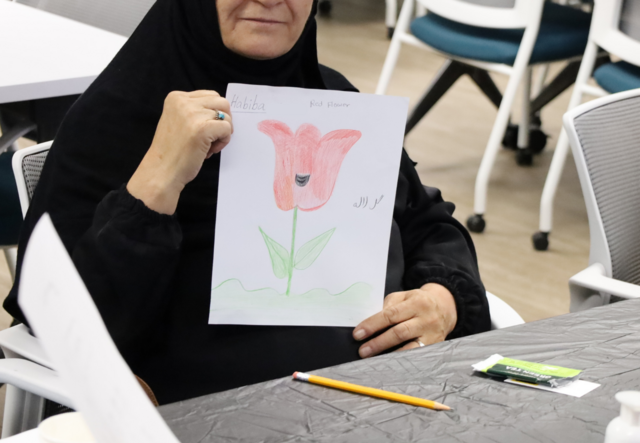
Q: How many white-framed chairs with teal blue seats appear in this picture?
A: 2